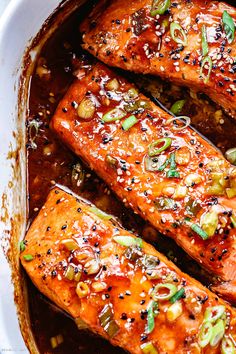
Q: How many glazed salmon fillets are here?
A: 3